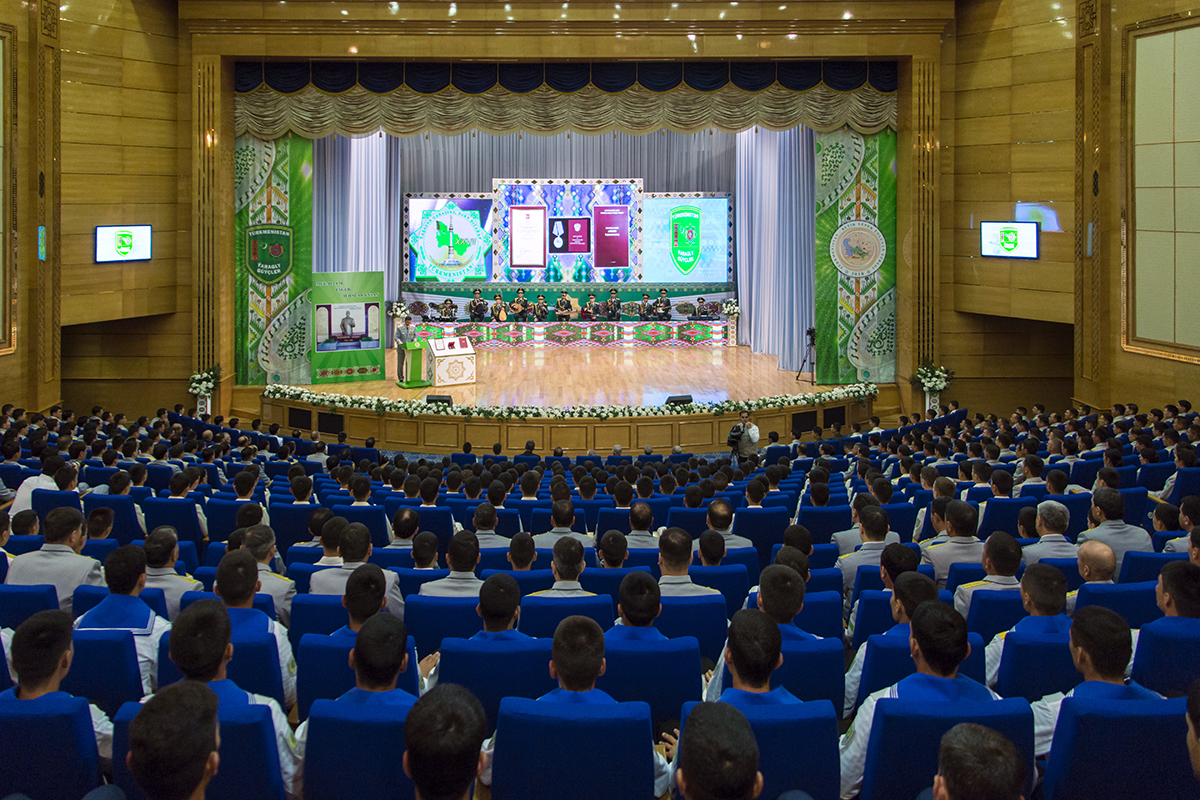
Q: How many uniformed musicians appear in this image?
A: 11